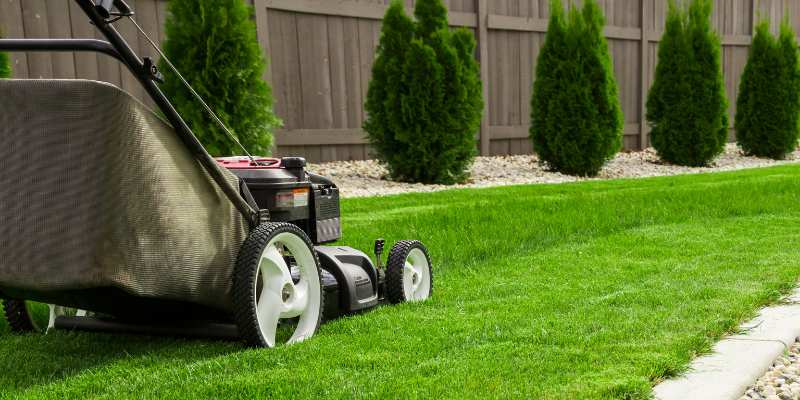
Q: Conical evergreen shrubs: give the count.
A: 5